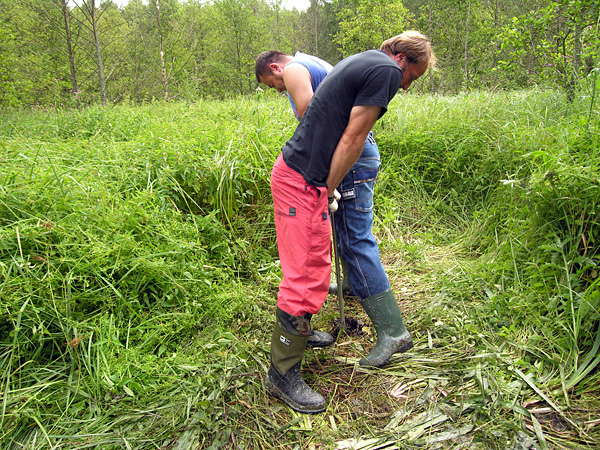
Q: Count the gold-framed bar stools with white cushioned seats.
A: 0